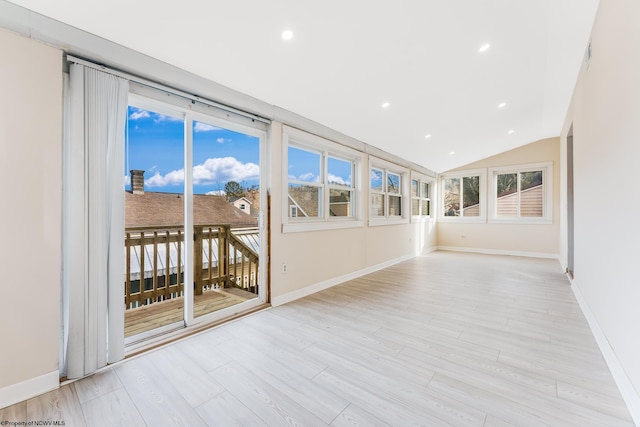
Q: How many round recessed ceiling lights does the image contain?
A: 7